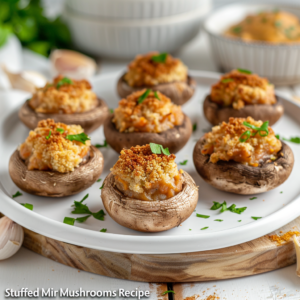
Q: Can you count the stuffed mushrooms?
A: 7